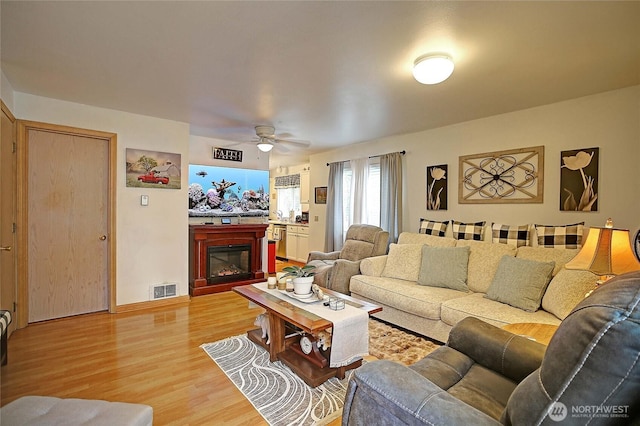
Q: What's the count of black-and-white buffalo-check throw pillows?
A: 4